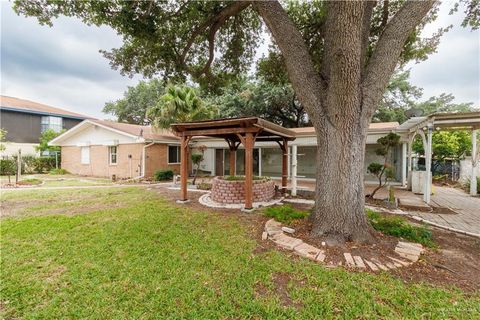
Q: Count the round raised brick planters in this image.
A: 1